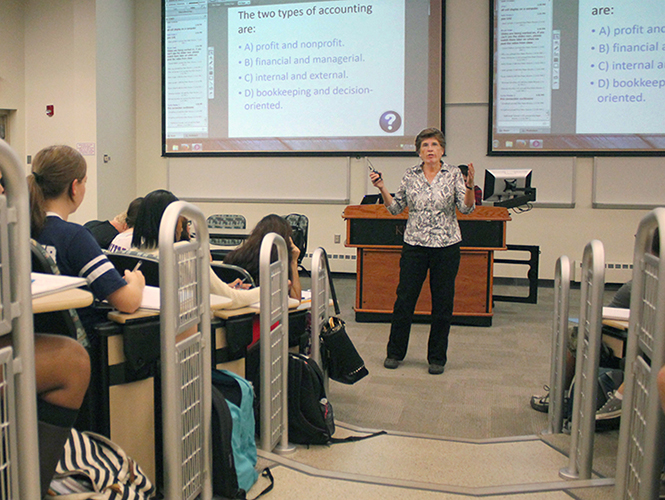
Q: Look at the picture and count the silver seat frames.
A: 7